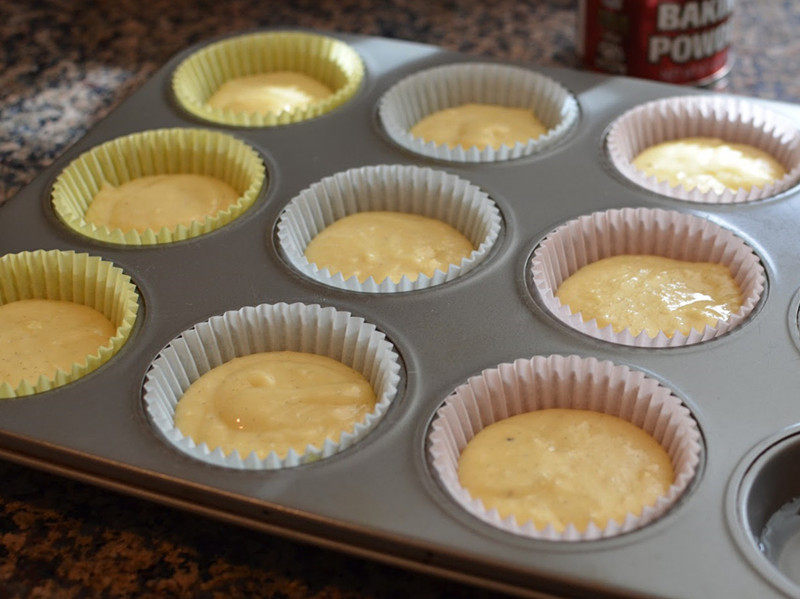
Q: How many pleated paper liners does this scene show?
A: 9